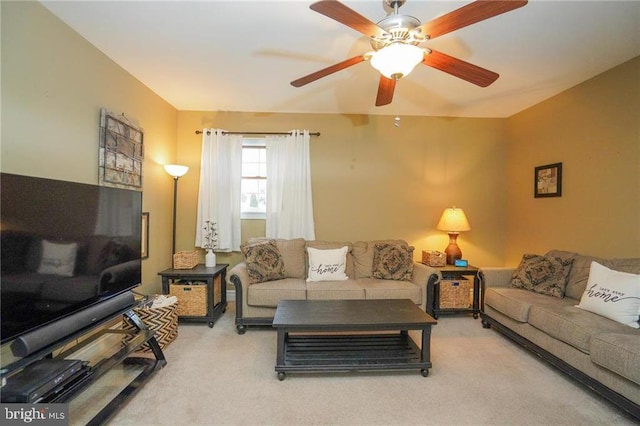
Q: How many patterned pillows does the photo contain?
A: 3